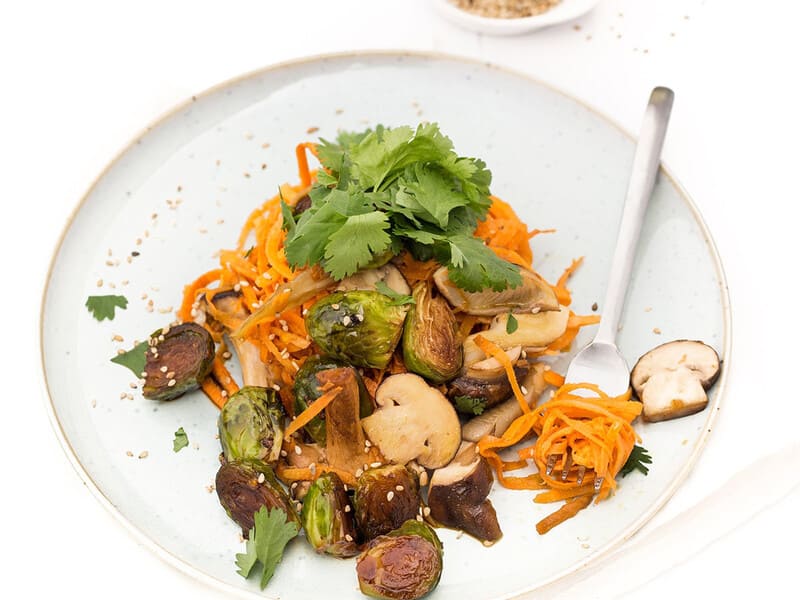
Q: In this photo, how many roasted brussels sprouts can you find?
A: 9